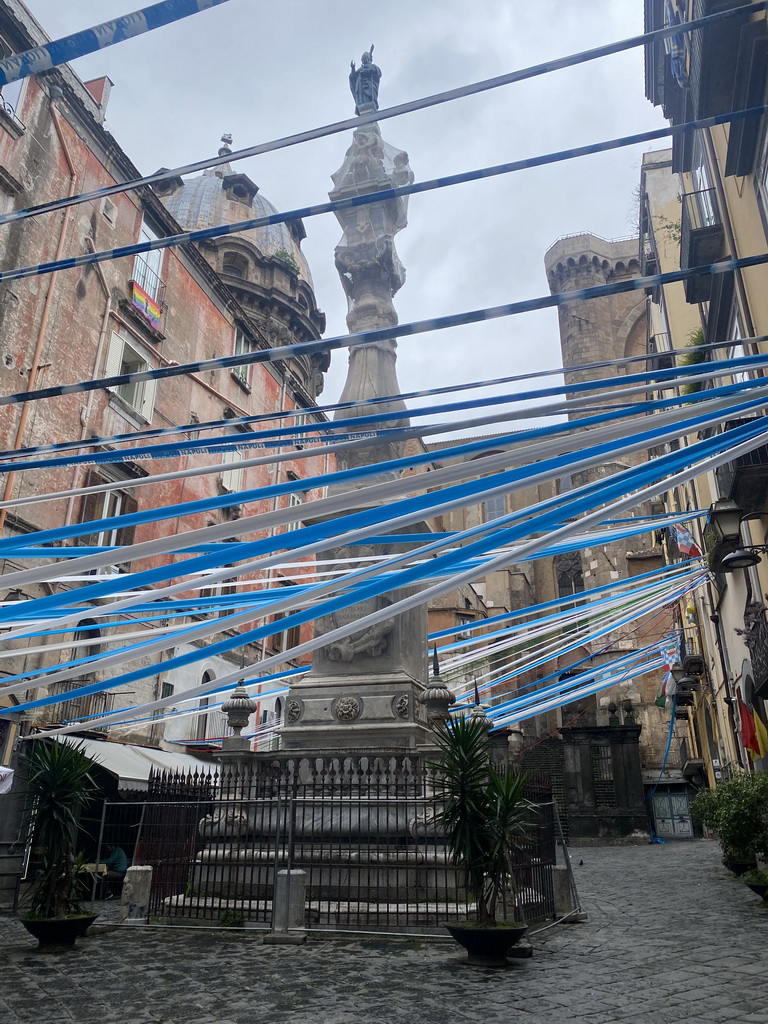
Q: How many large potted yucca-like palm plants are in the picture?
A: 2